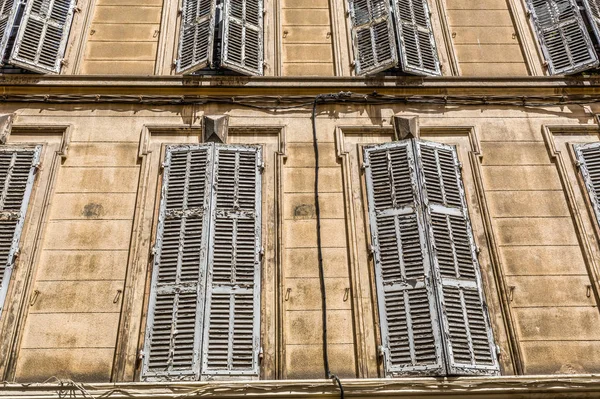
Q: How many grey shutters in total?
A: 14